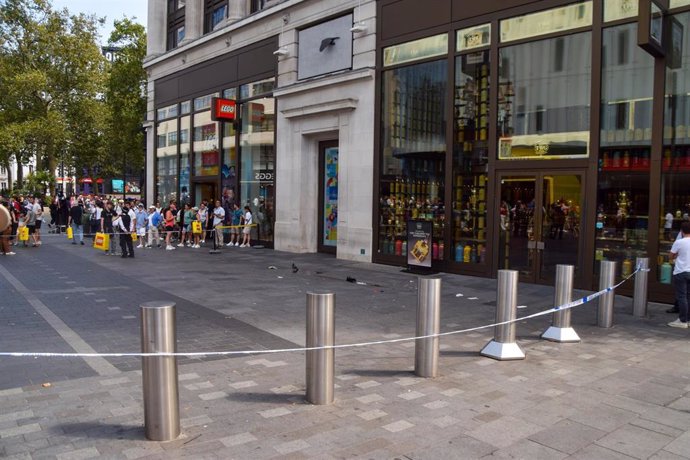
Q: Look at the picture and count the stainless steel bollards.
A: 7